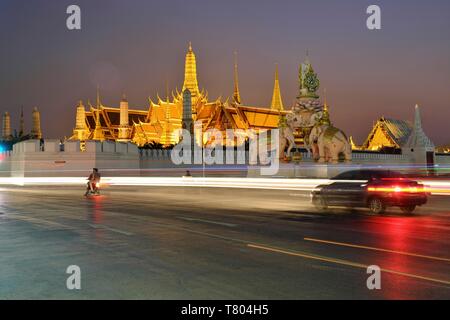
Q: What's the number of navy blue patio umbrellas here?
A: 0